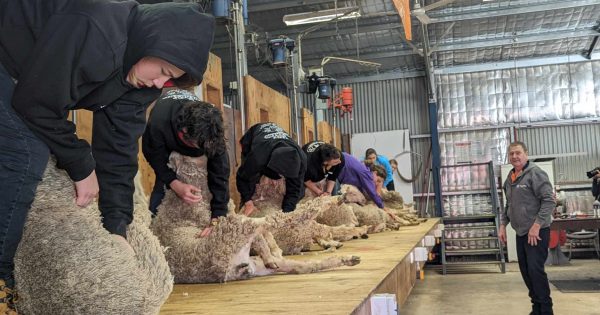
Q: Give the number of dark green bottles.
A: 0